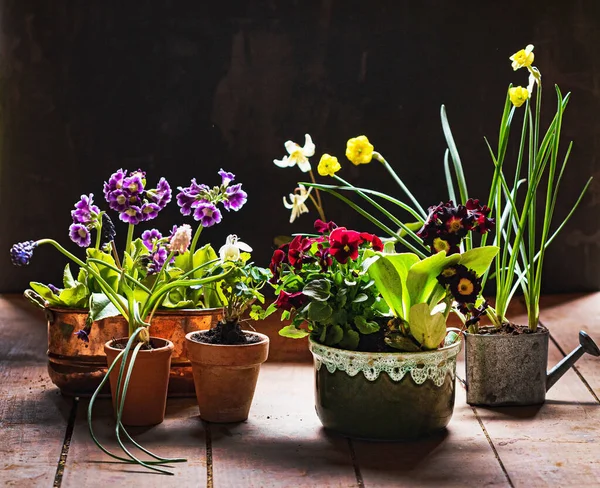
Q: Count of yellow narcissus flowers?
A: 4